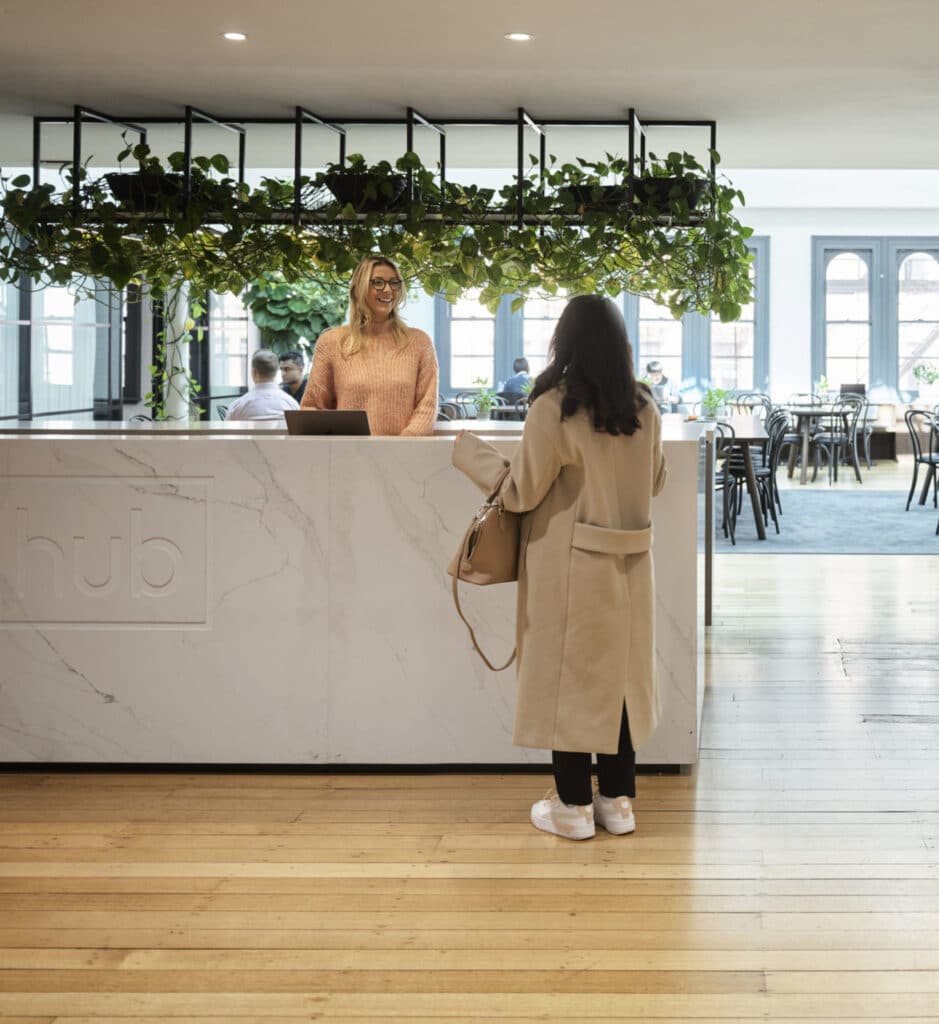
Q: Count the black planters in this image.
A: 4